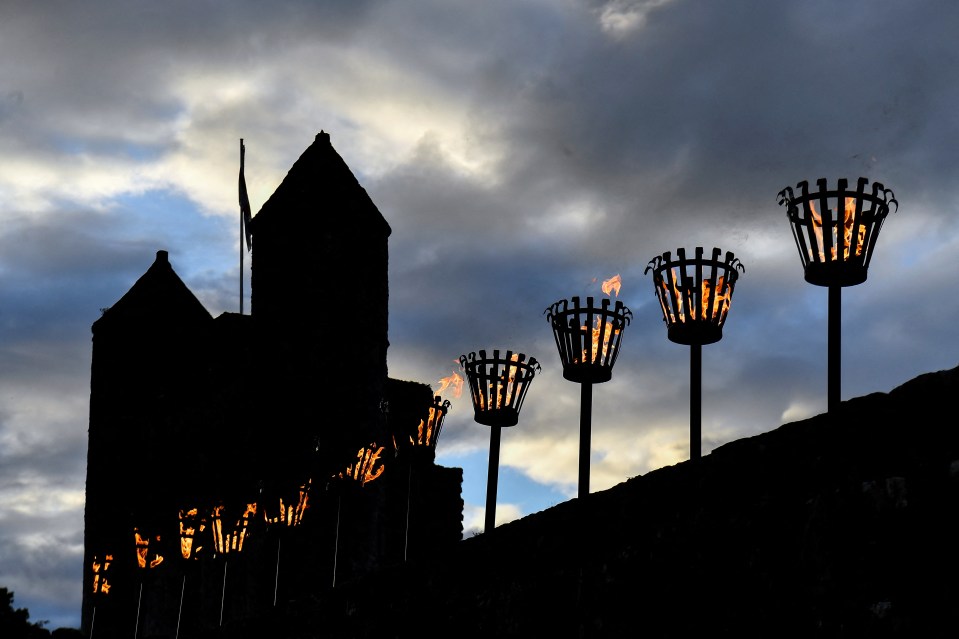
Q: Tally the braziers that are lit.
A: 11